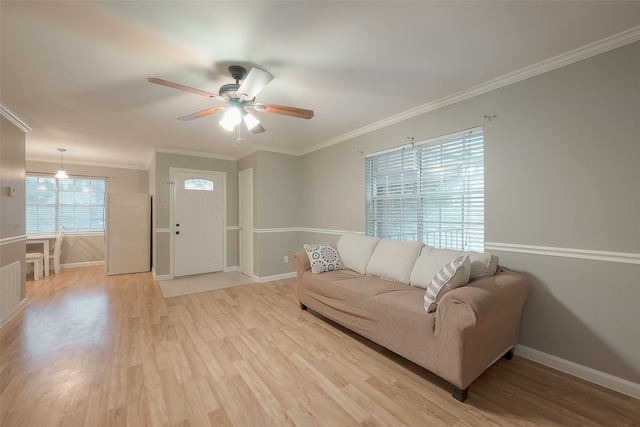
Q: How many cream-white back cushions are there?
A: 3